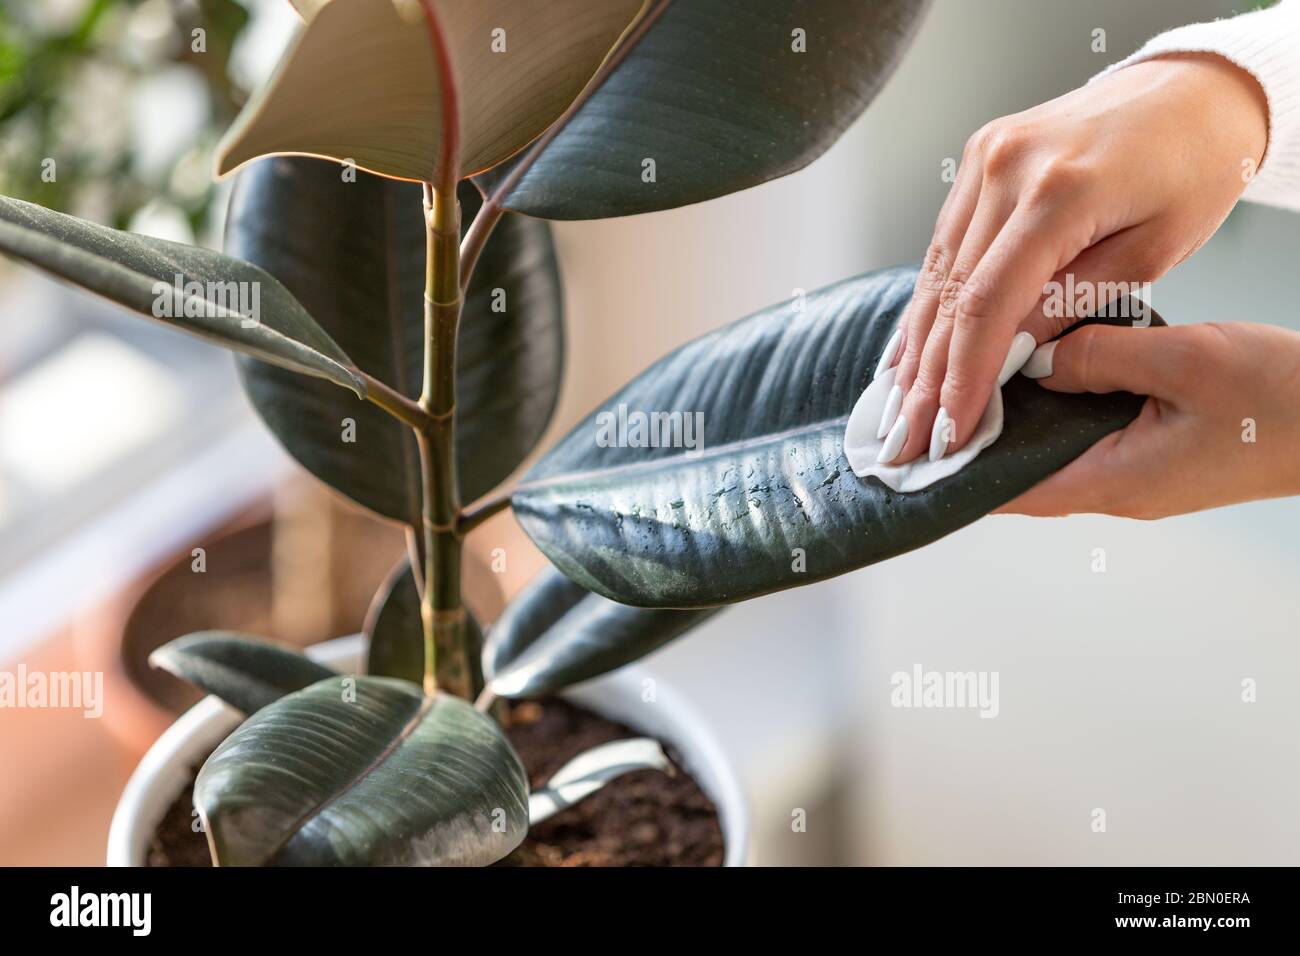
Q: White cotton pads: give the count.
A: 1